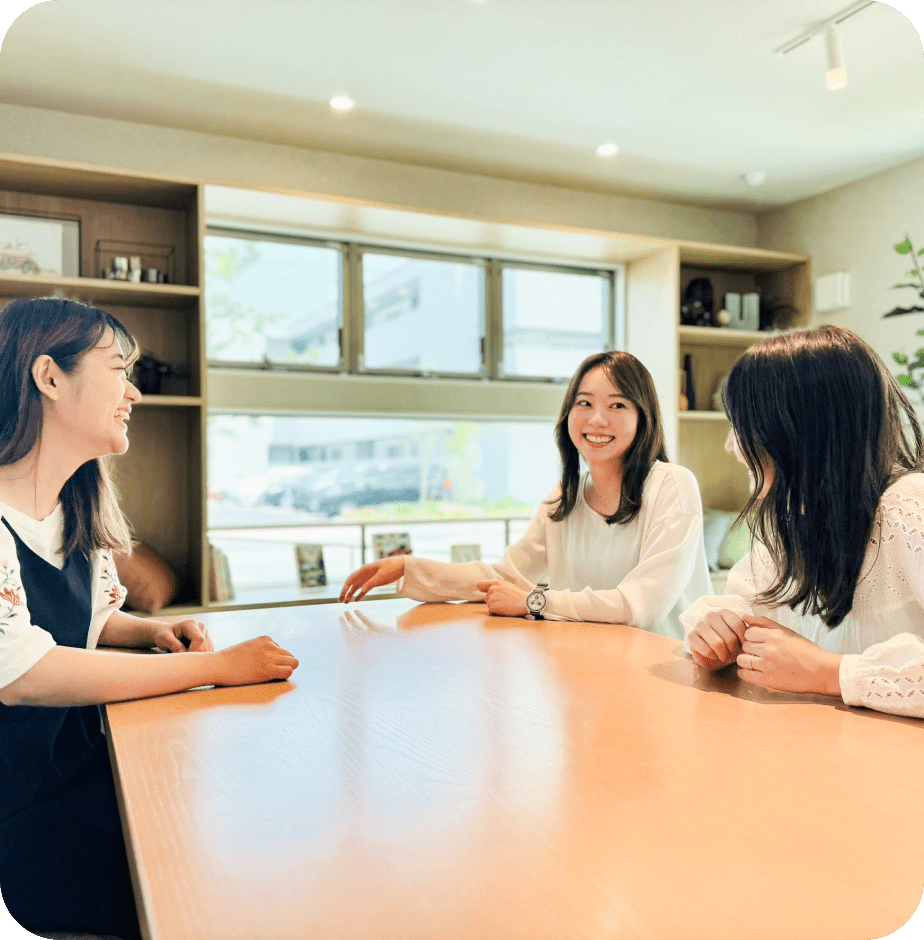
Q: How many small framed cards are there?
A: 3